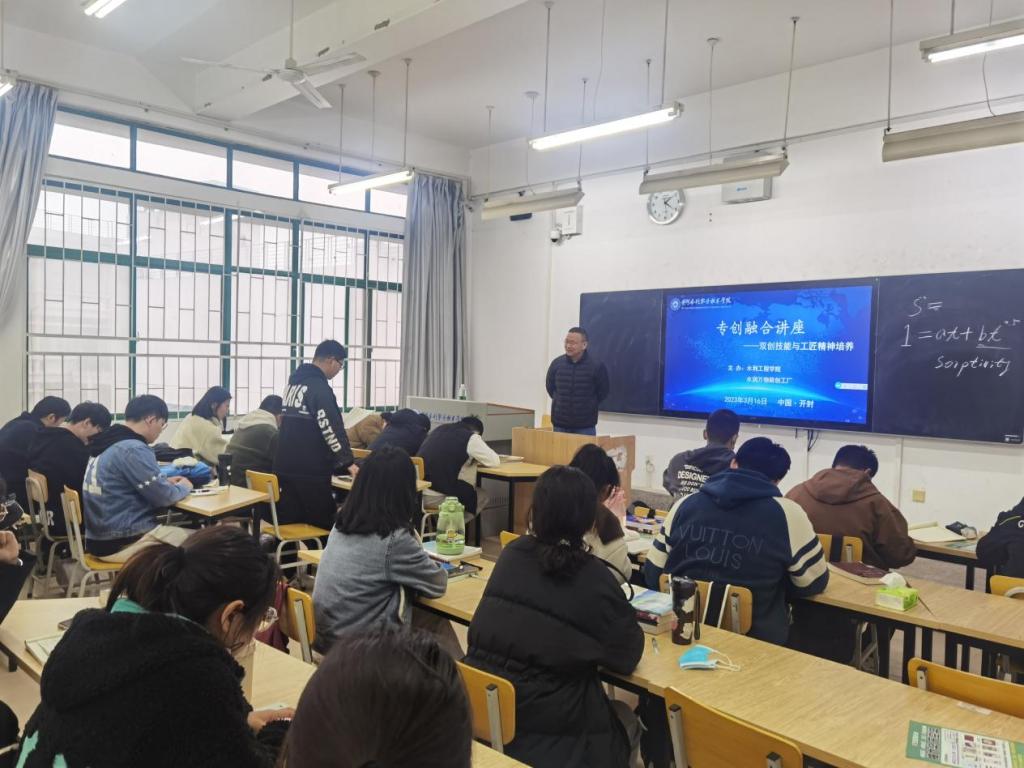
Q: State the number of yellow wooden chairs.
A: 14